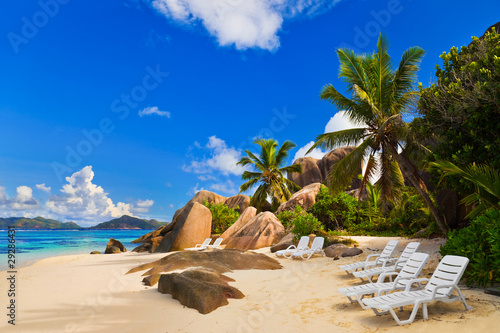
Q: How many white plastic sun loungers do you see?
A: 8